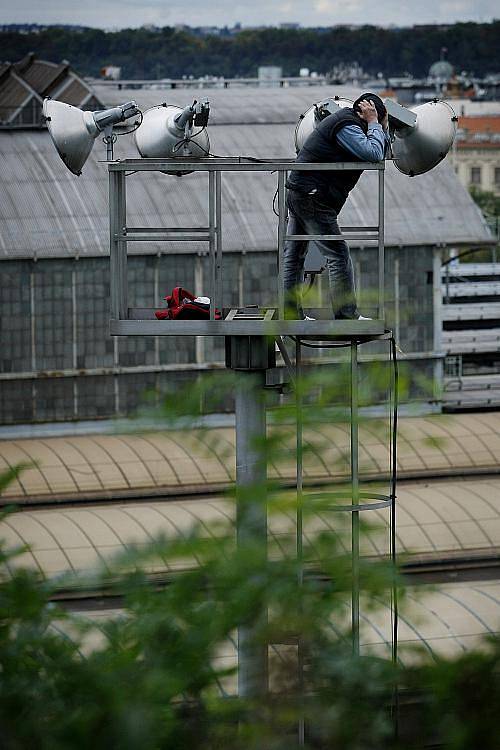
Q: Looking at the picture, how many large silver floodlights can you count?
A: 4